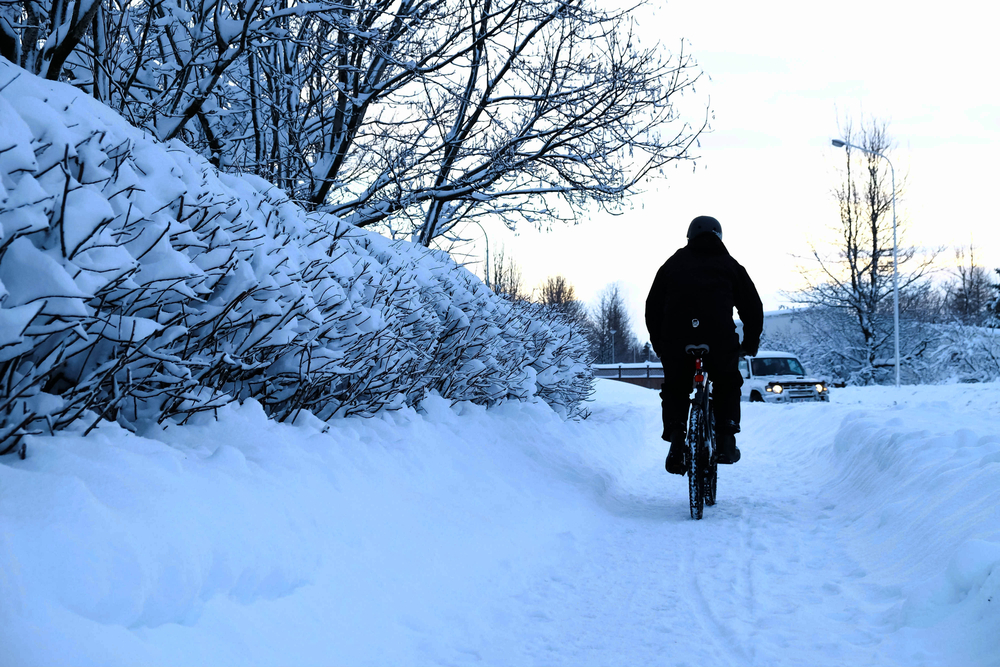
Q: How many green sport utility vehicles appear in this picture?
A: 0